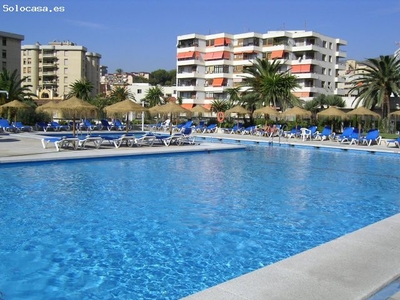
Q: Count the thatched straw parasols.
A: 13